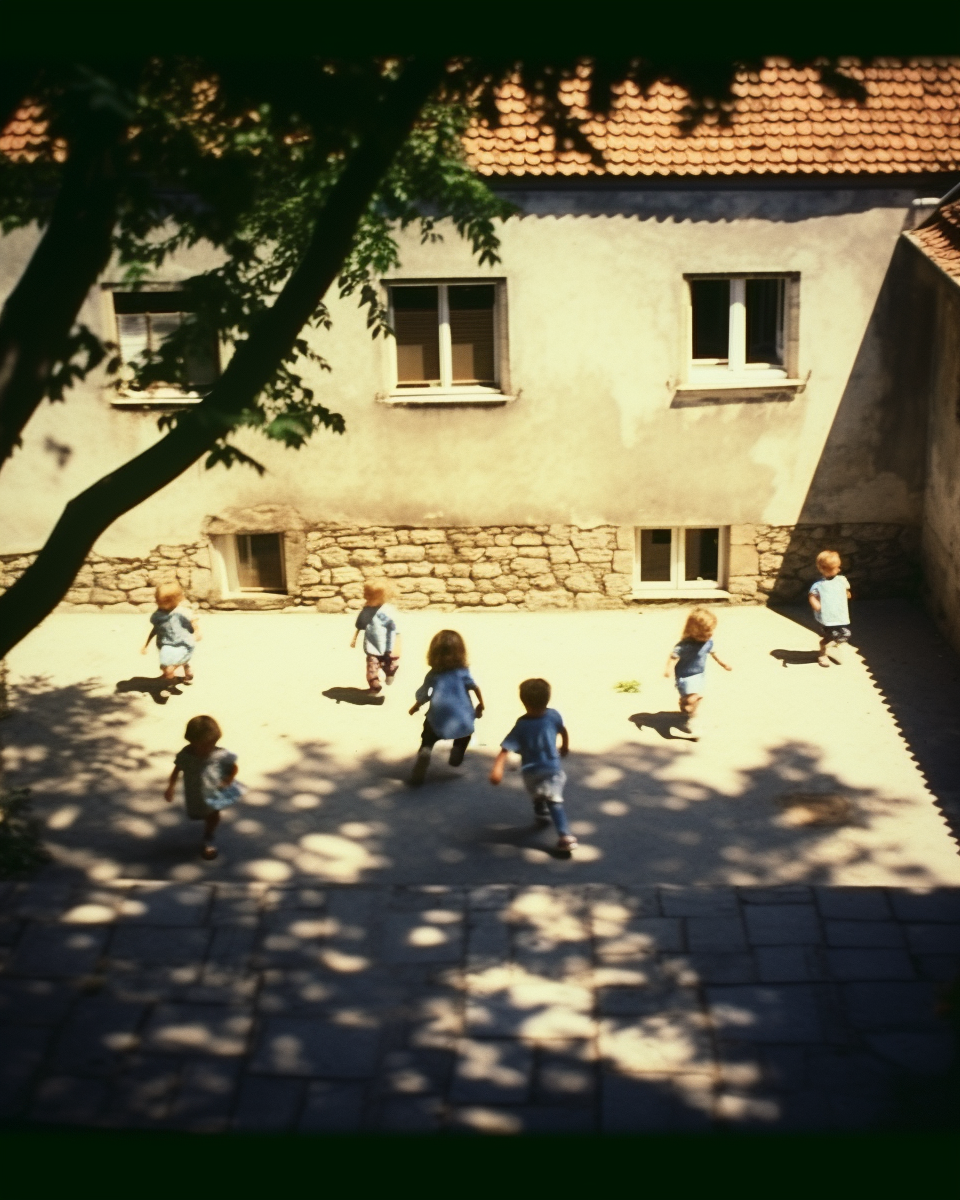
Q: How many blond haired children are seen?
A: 4